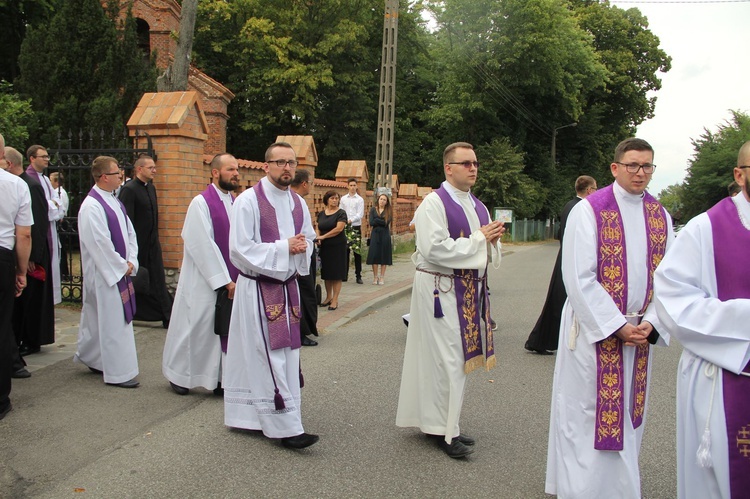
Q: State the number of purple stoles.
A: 7